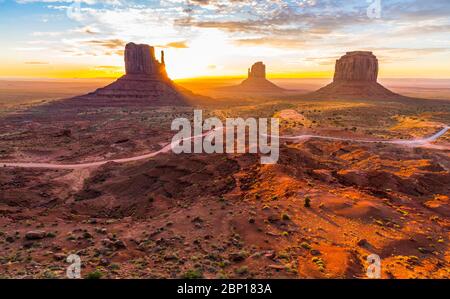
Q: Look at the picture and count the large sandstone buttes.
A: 3